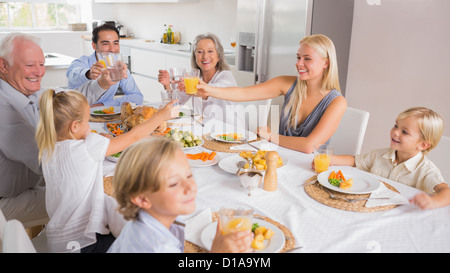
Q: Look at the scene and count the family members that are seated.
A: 7